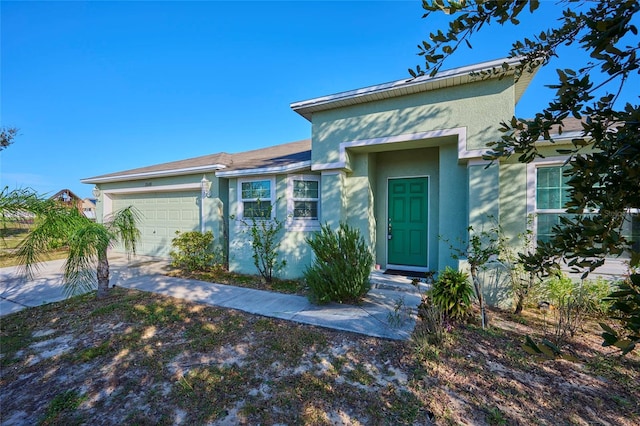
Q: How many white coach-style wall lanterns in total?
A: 2